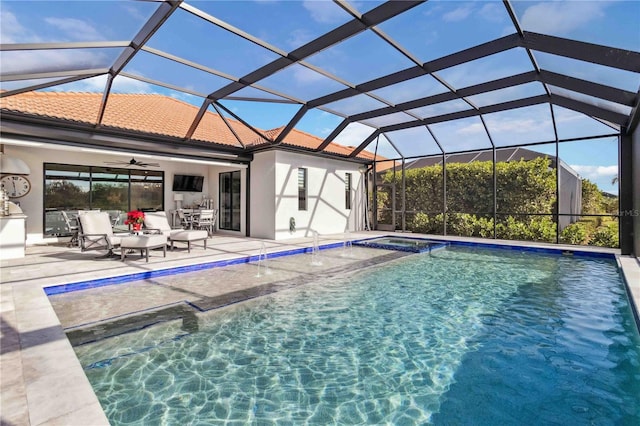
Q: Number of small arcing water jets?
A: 3